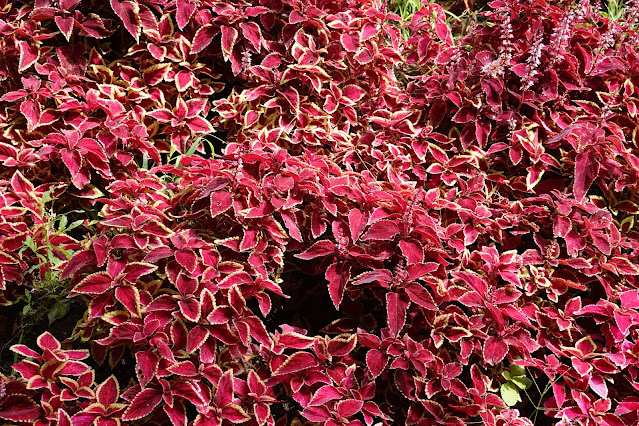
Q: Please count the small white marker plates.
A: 0